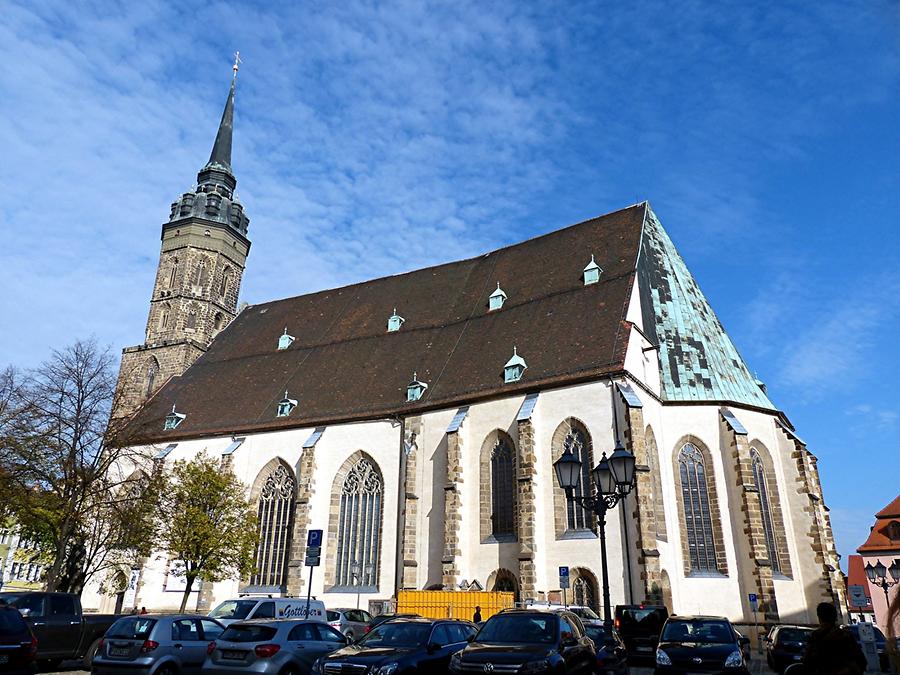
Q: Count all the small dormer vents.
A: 8